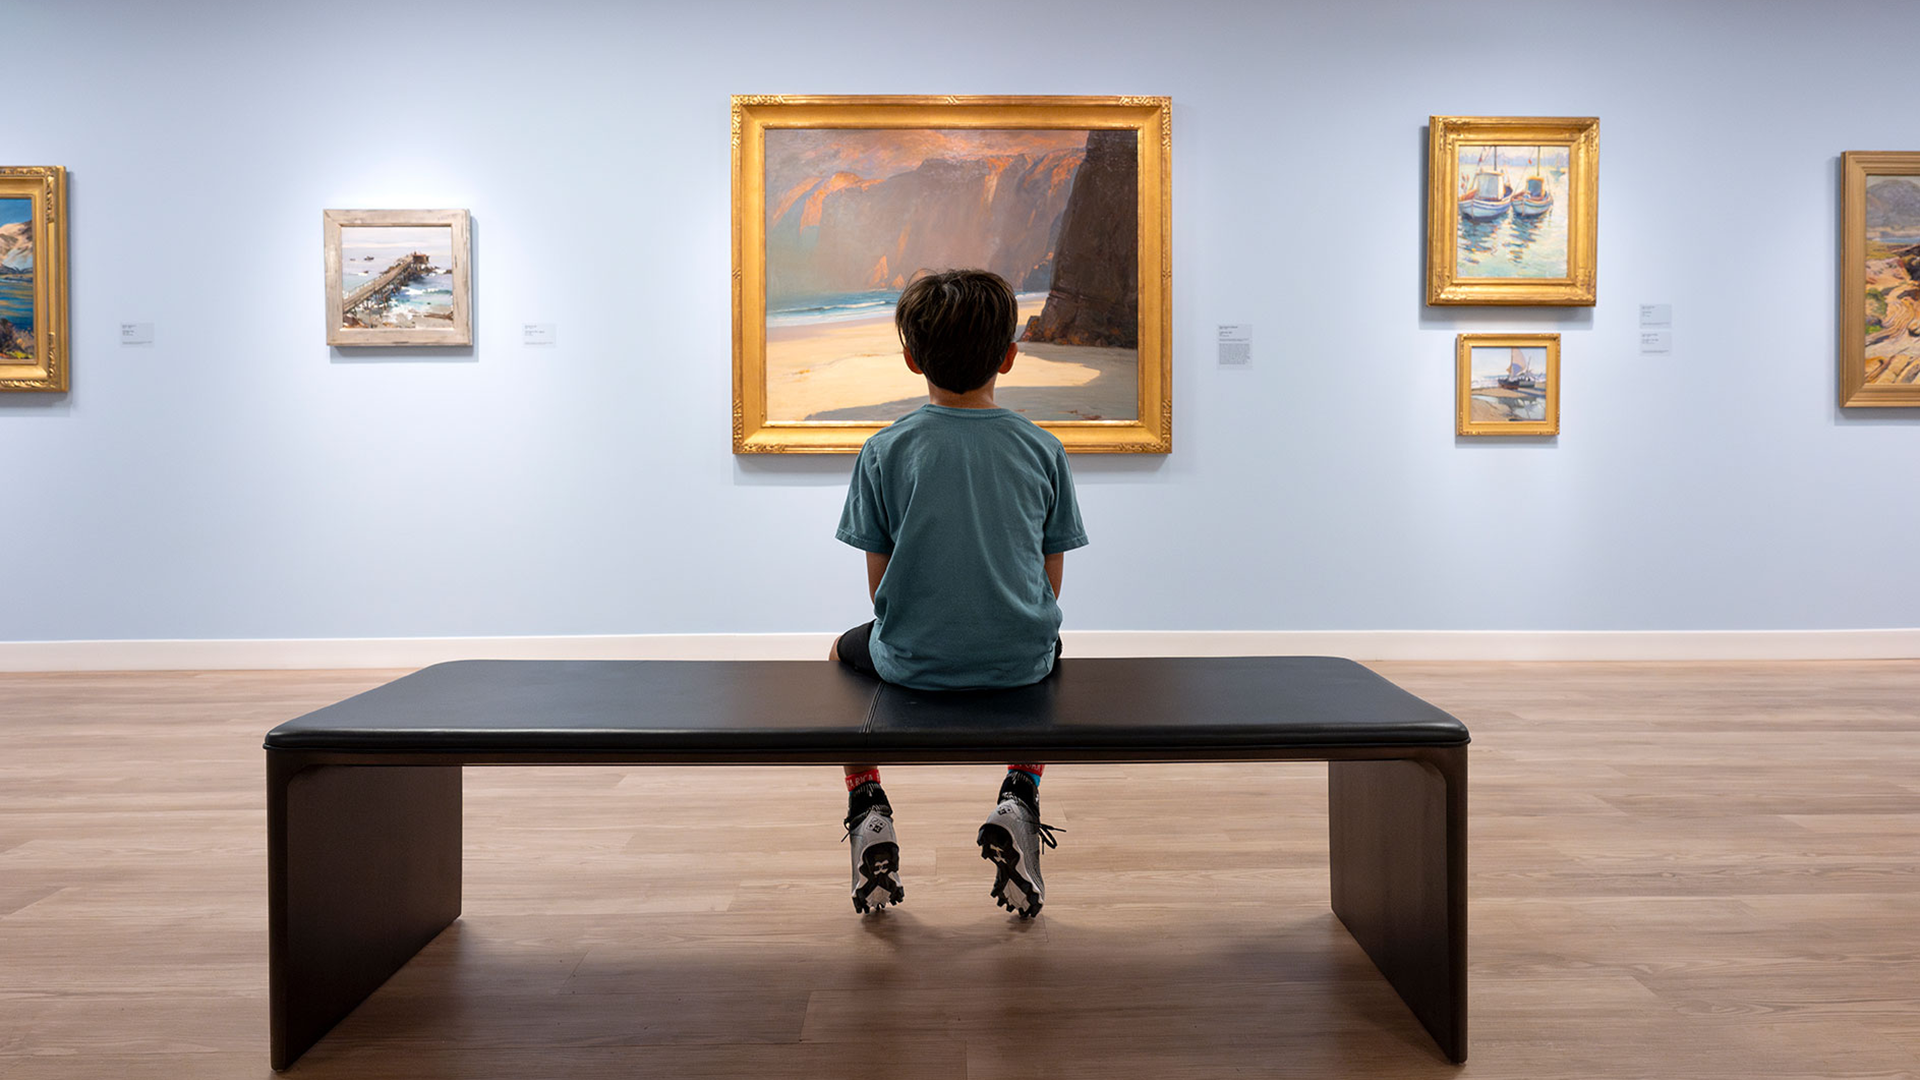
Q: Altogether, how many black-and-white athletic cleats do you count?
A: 2